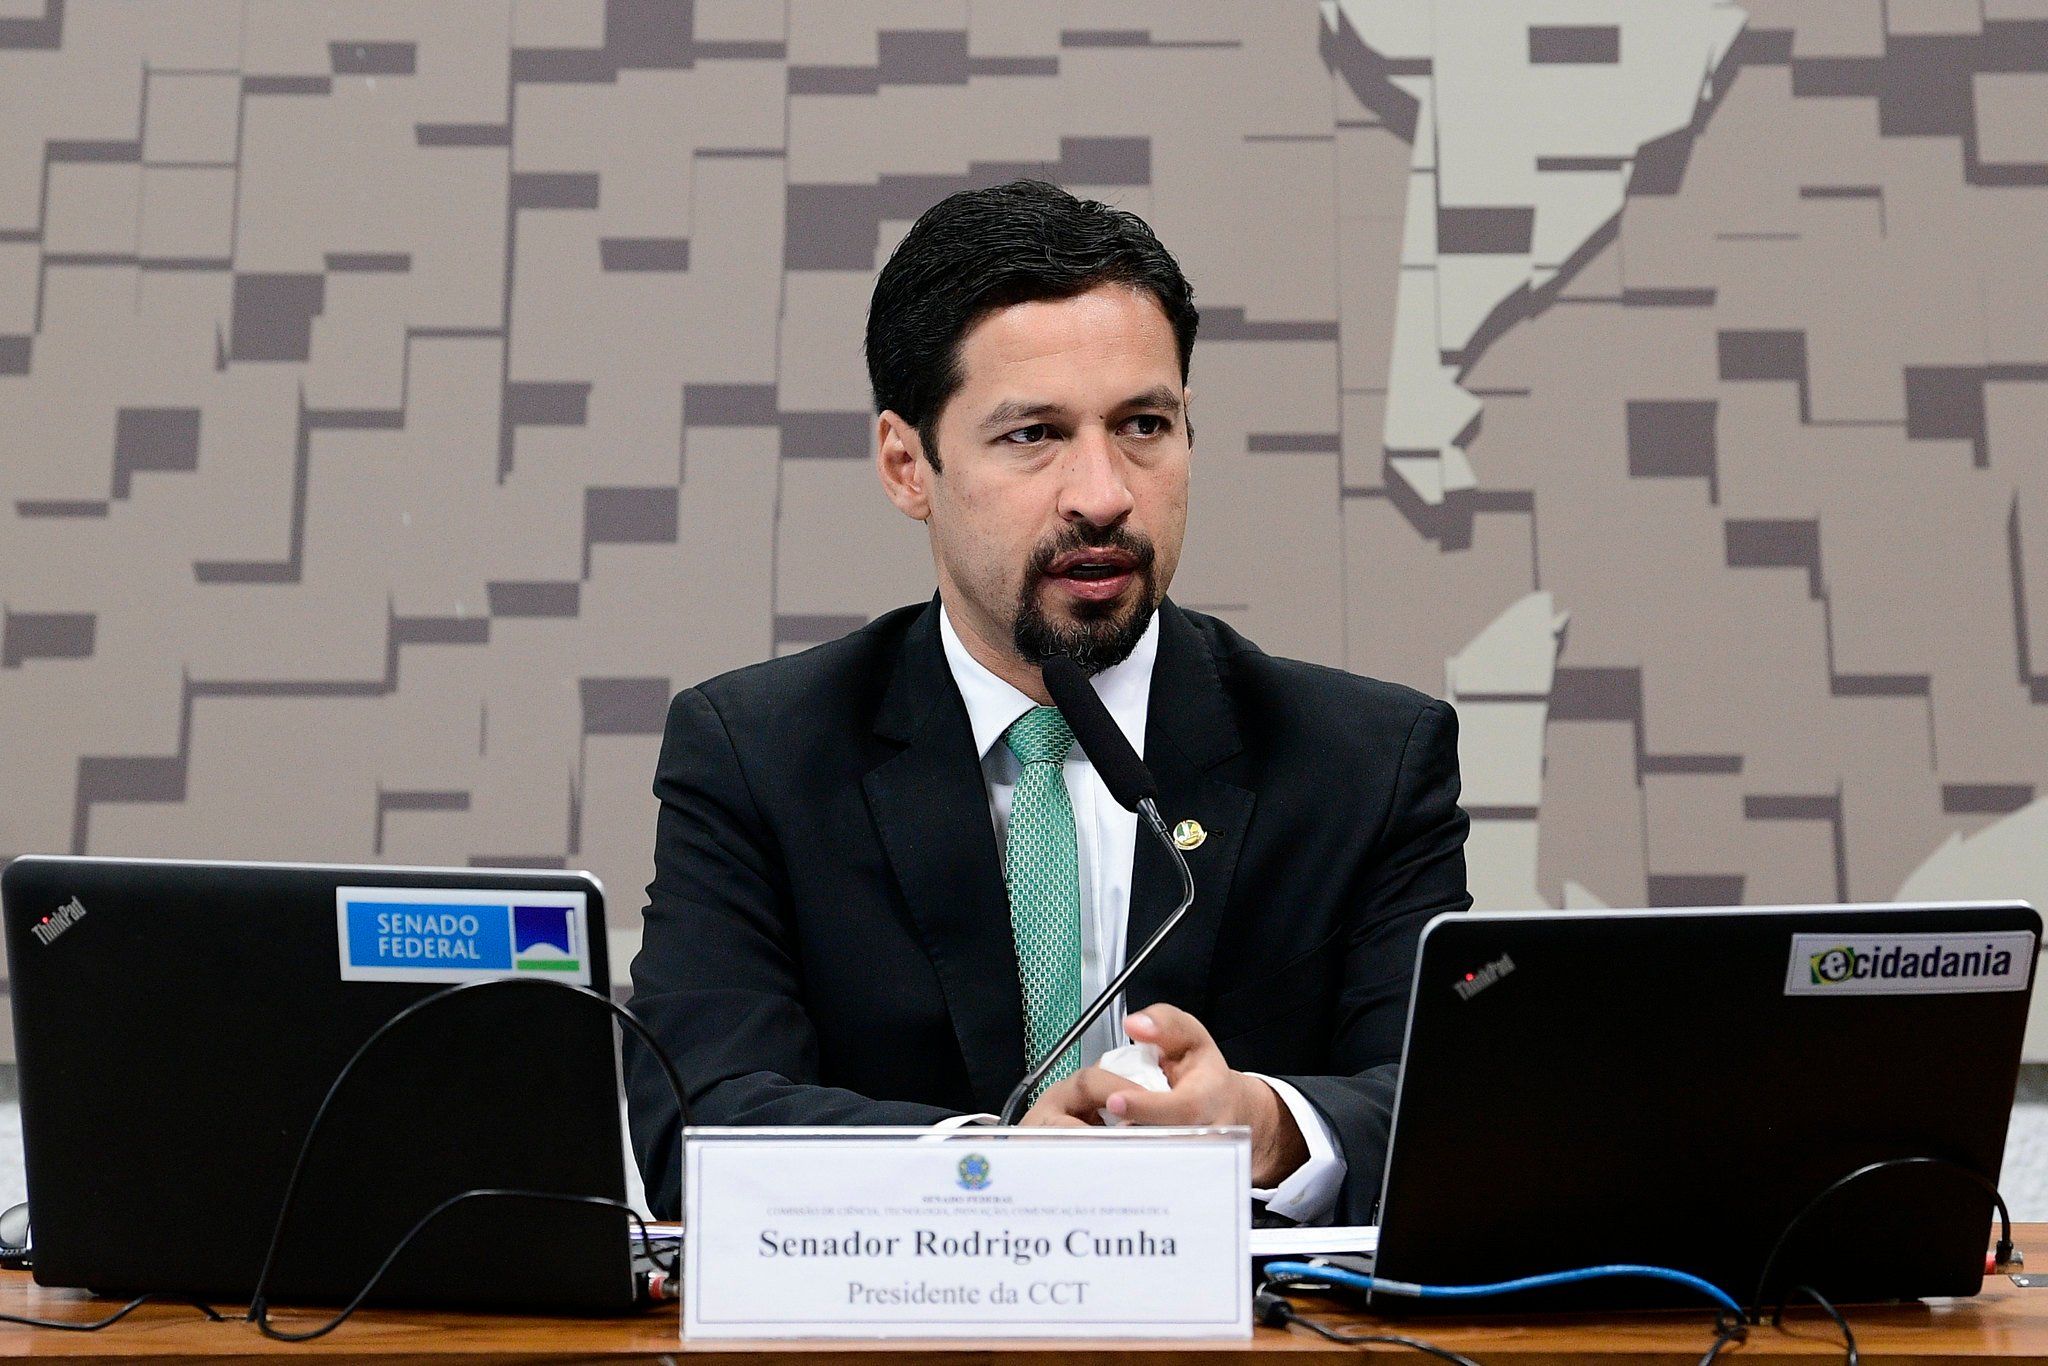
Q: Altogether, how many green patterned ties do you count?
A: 1